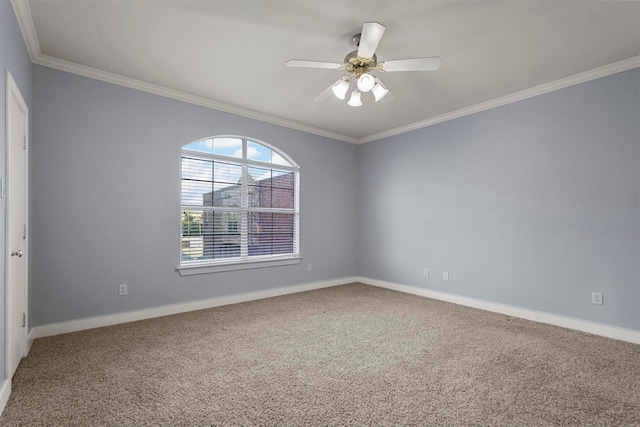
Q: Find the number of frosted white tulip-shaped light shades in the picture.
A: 4